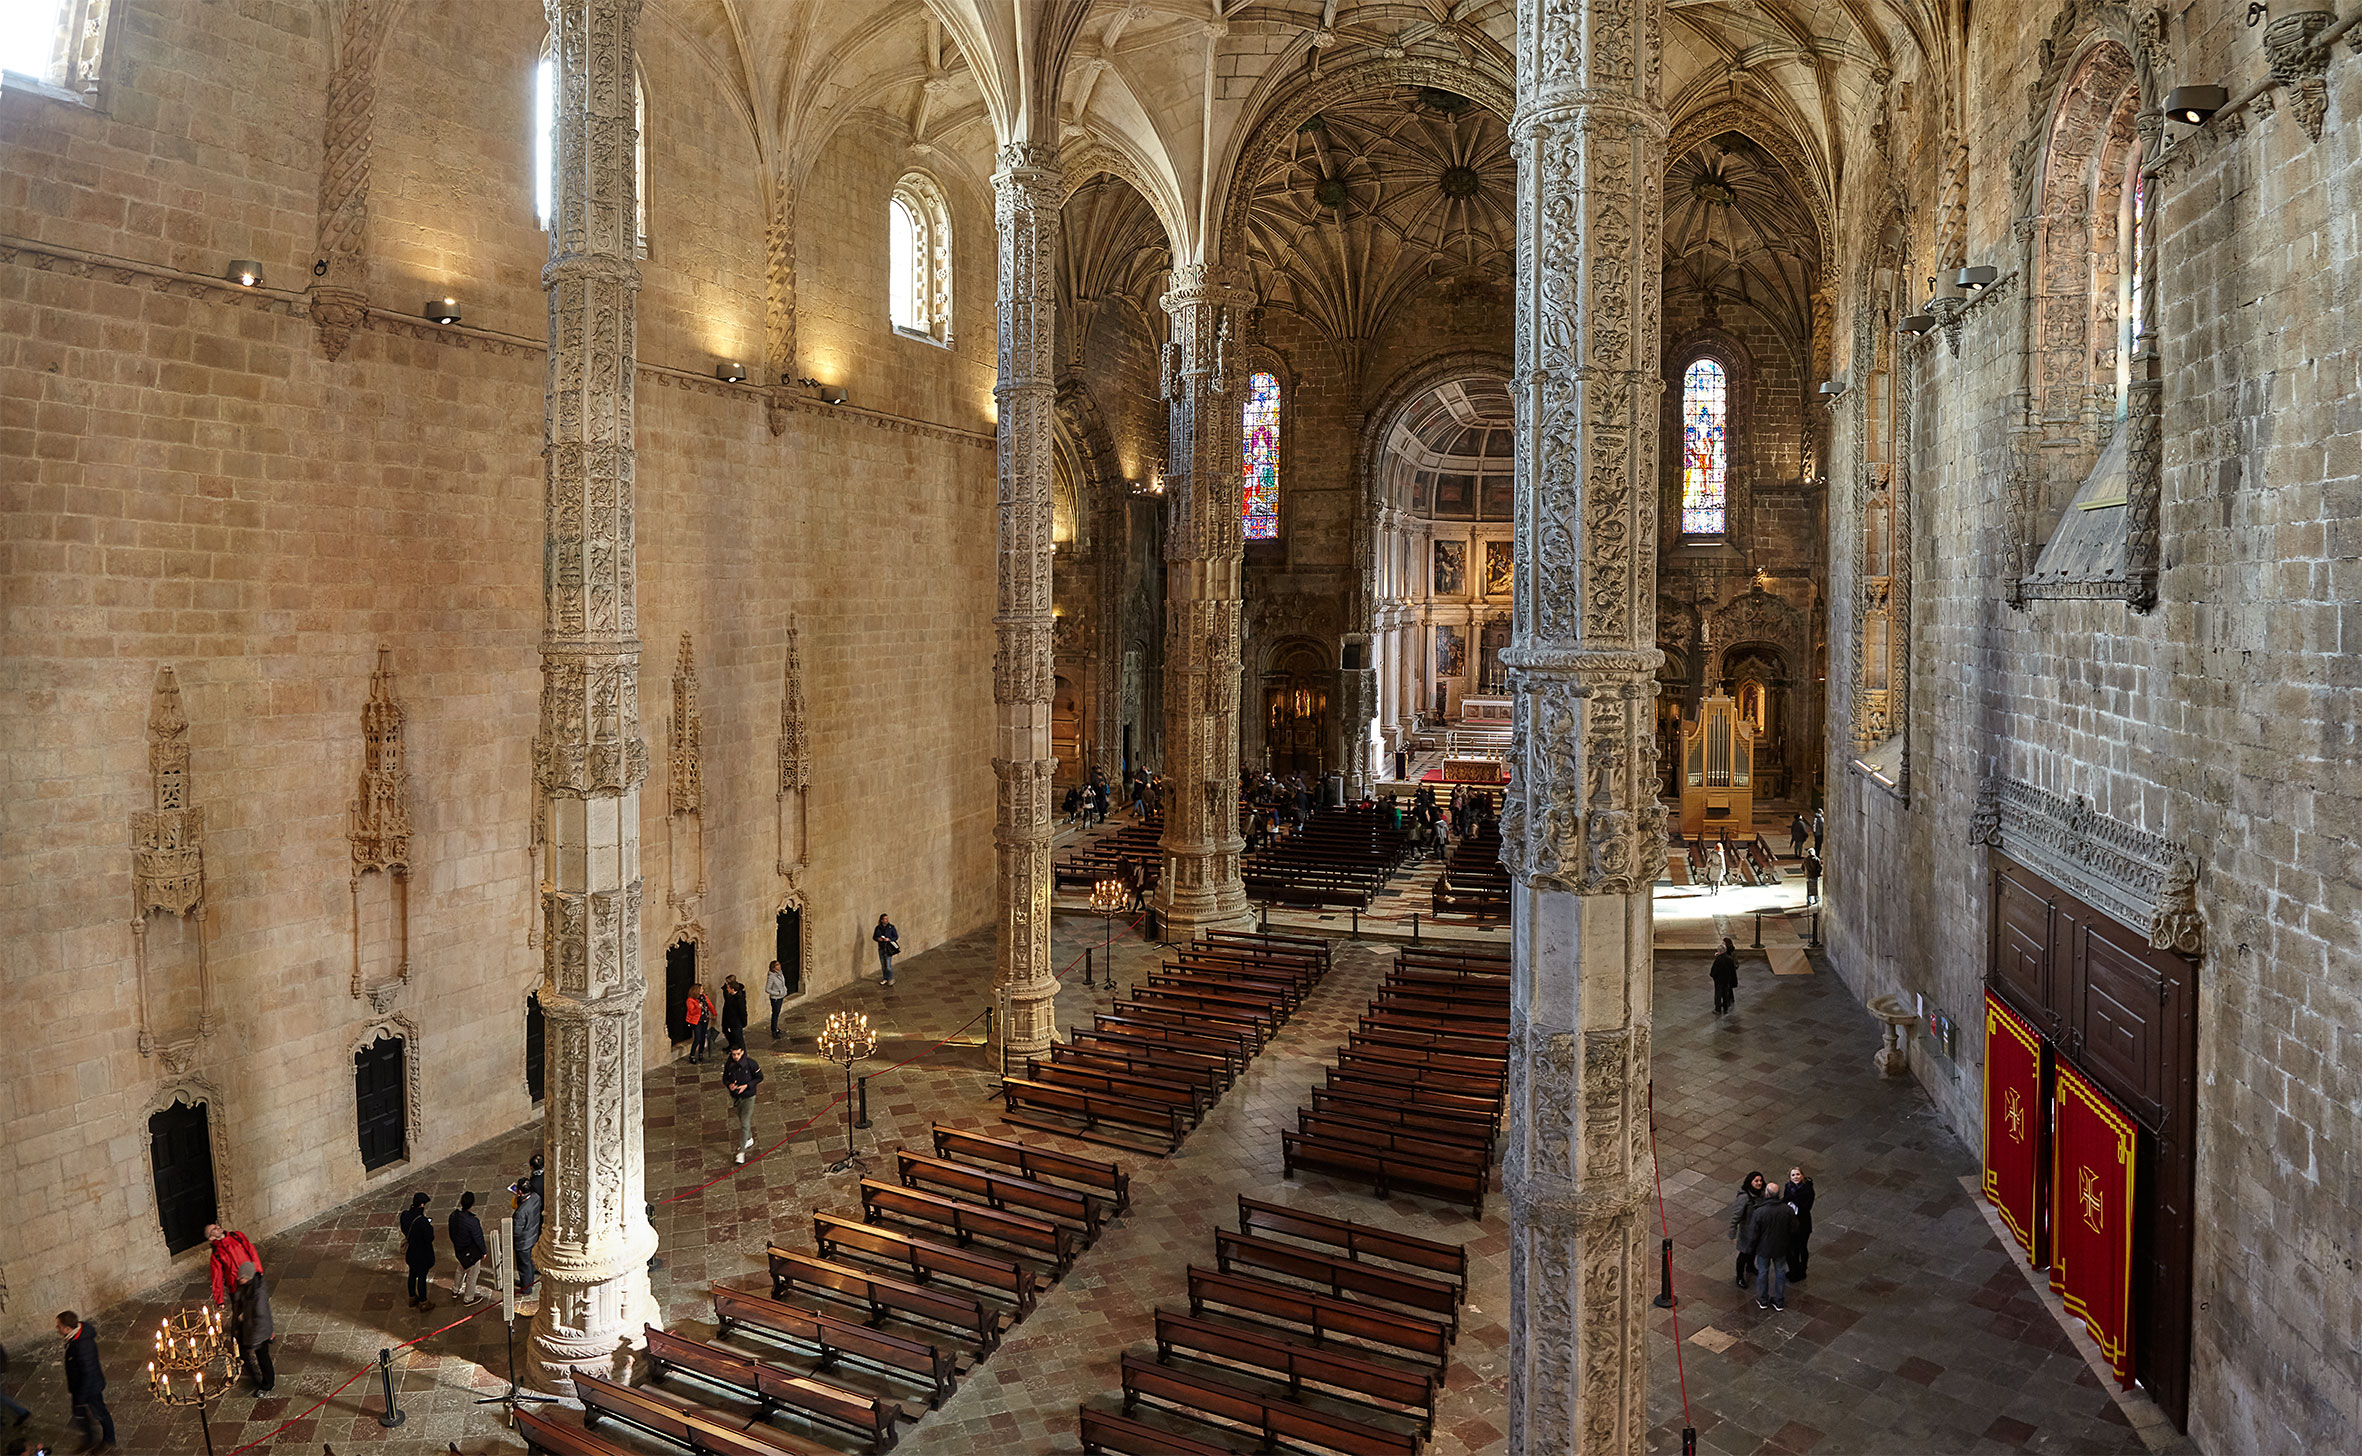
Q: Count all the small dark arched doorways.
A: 5